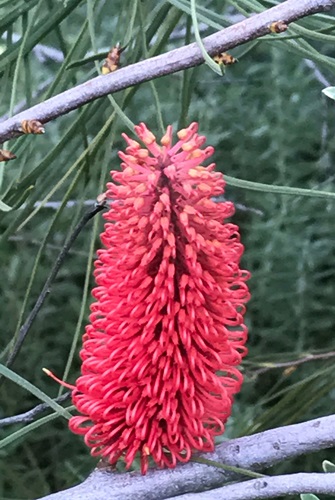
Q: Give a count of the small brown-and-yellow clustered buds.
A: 5